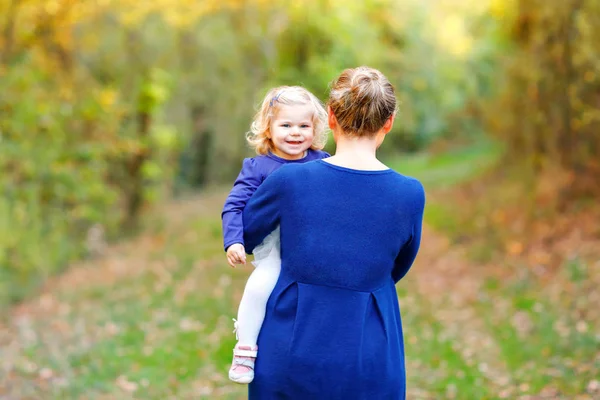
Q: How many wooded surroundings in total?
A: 1